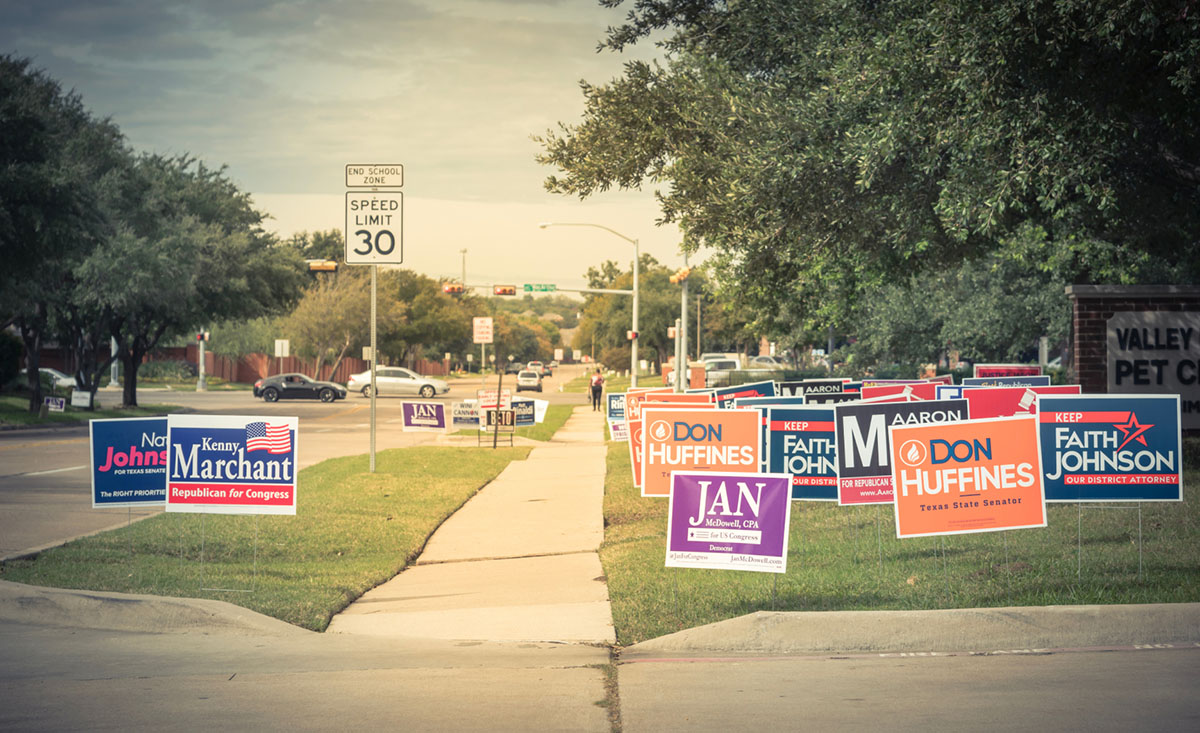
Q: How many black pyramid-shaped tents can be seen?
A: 0